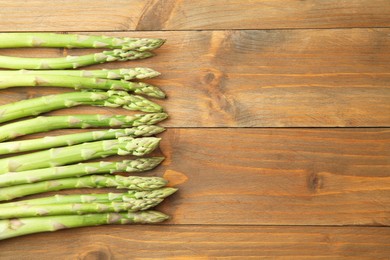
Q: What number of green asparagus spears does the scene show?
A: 13